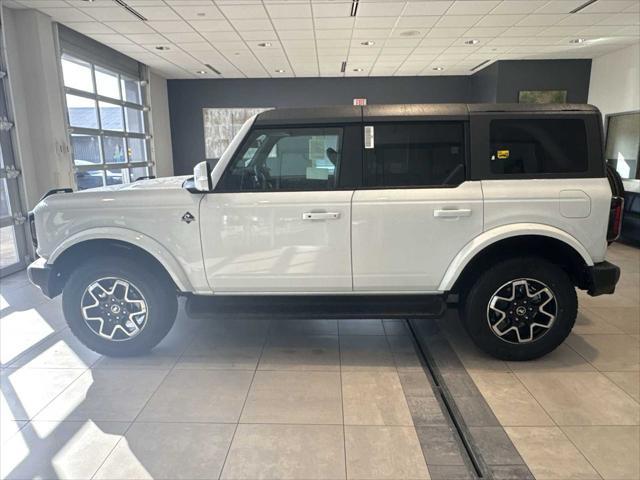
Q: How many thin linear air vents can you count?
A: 6